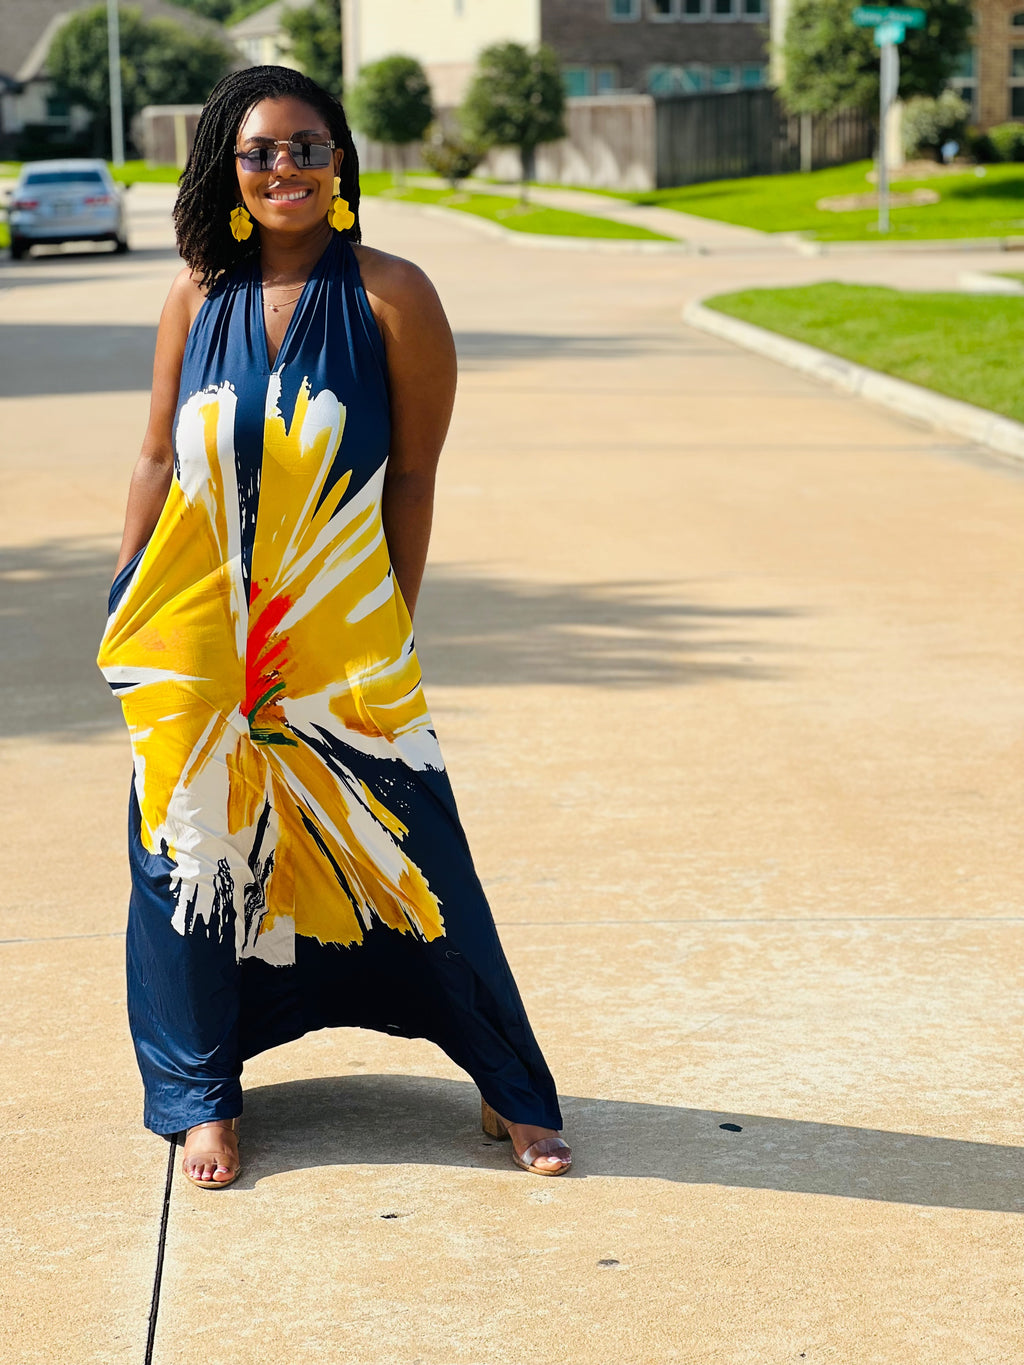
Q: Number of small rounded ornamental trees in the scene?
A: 2